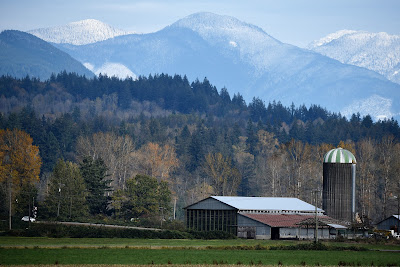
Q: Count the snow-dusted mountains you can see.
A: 3